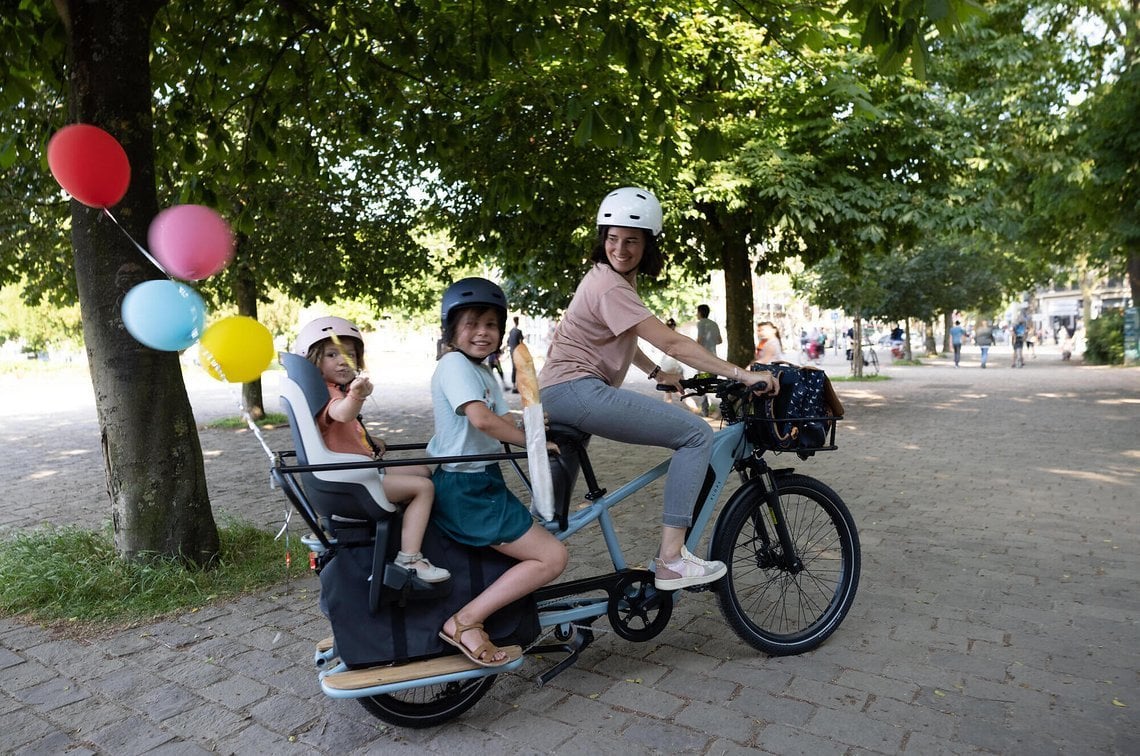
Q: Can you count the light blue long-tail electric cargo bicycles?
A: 1